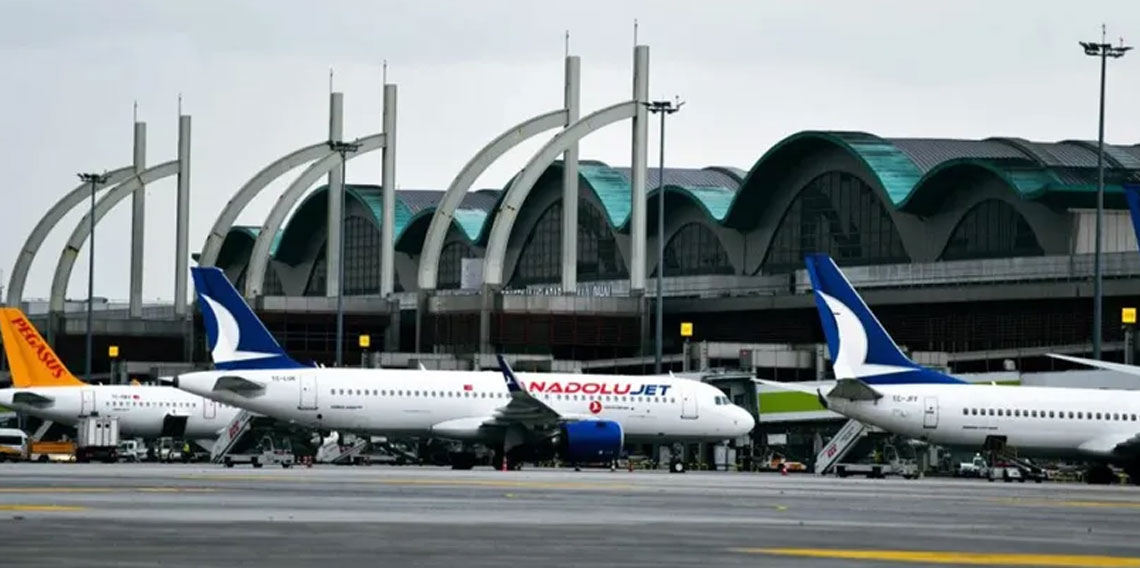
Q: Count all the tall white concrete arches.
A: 6